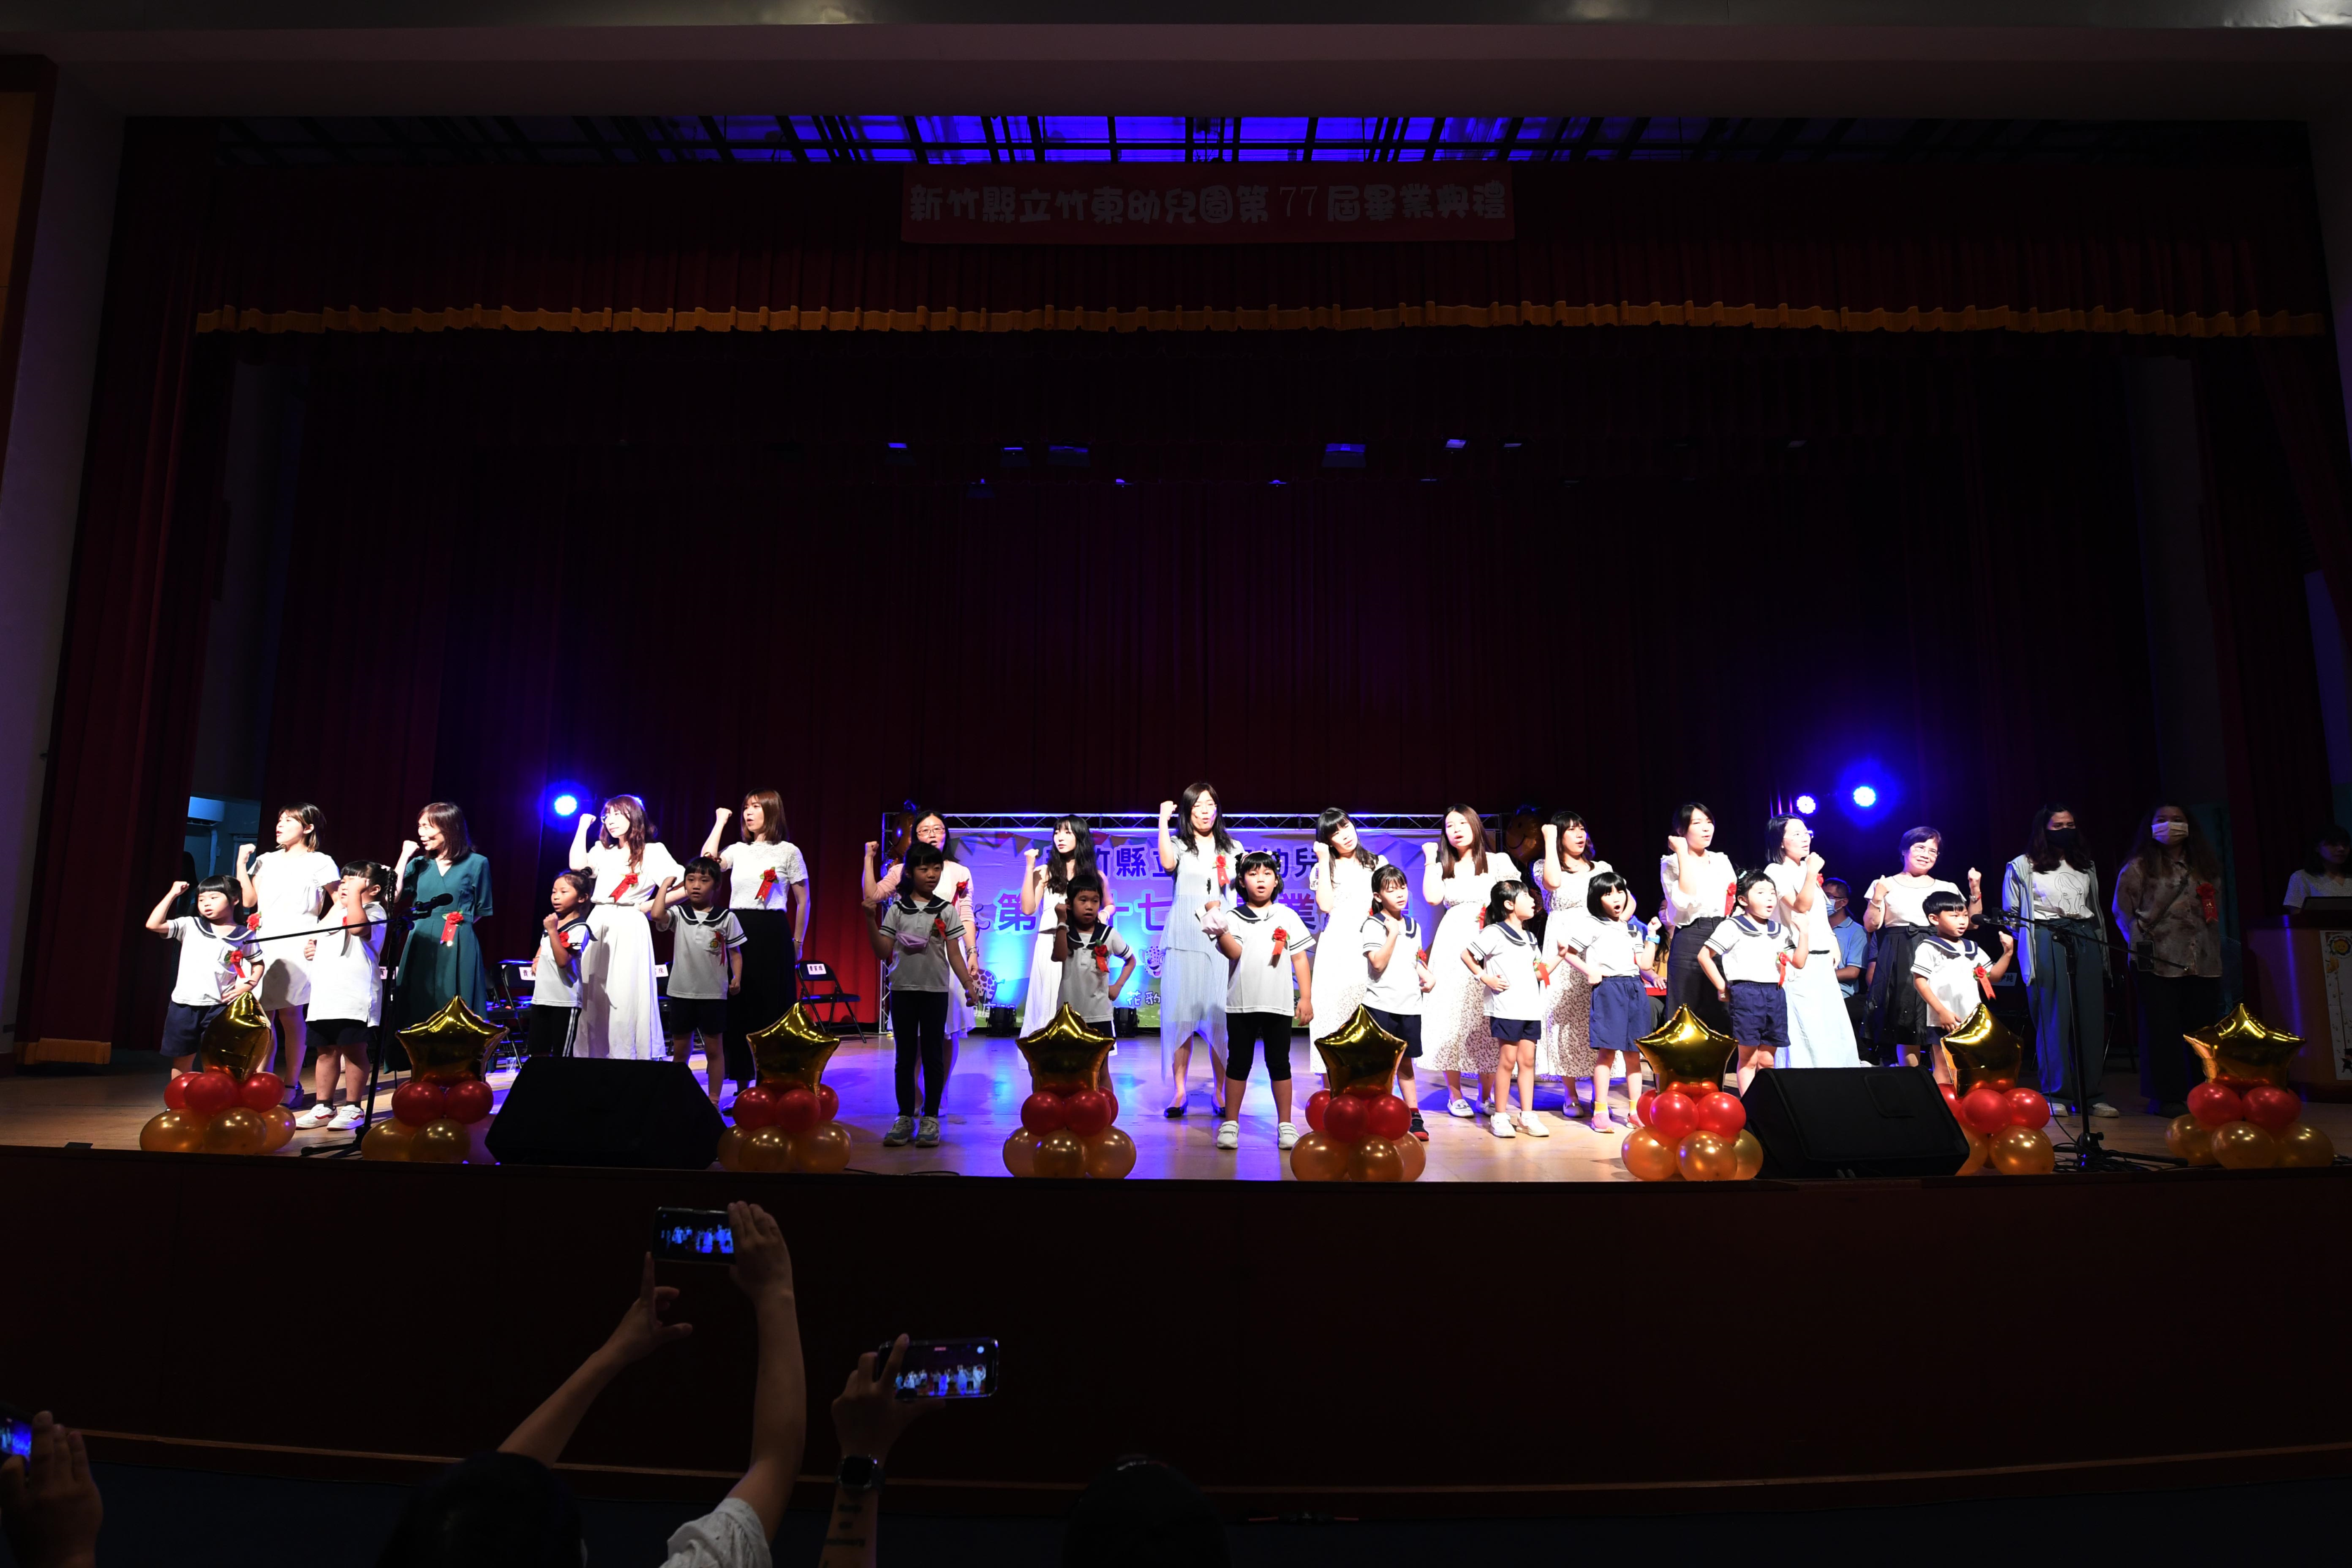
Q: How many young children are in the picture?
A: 12